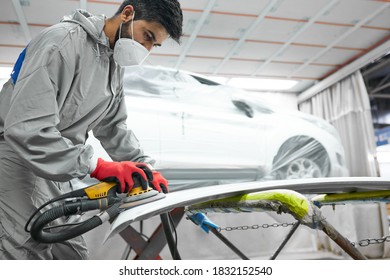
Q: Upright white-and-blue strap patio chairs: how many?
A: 0